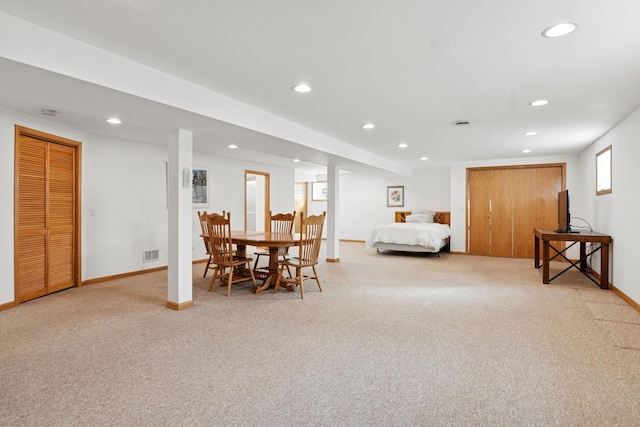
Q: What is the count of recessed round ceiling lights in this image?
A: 11